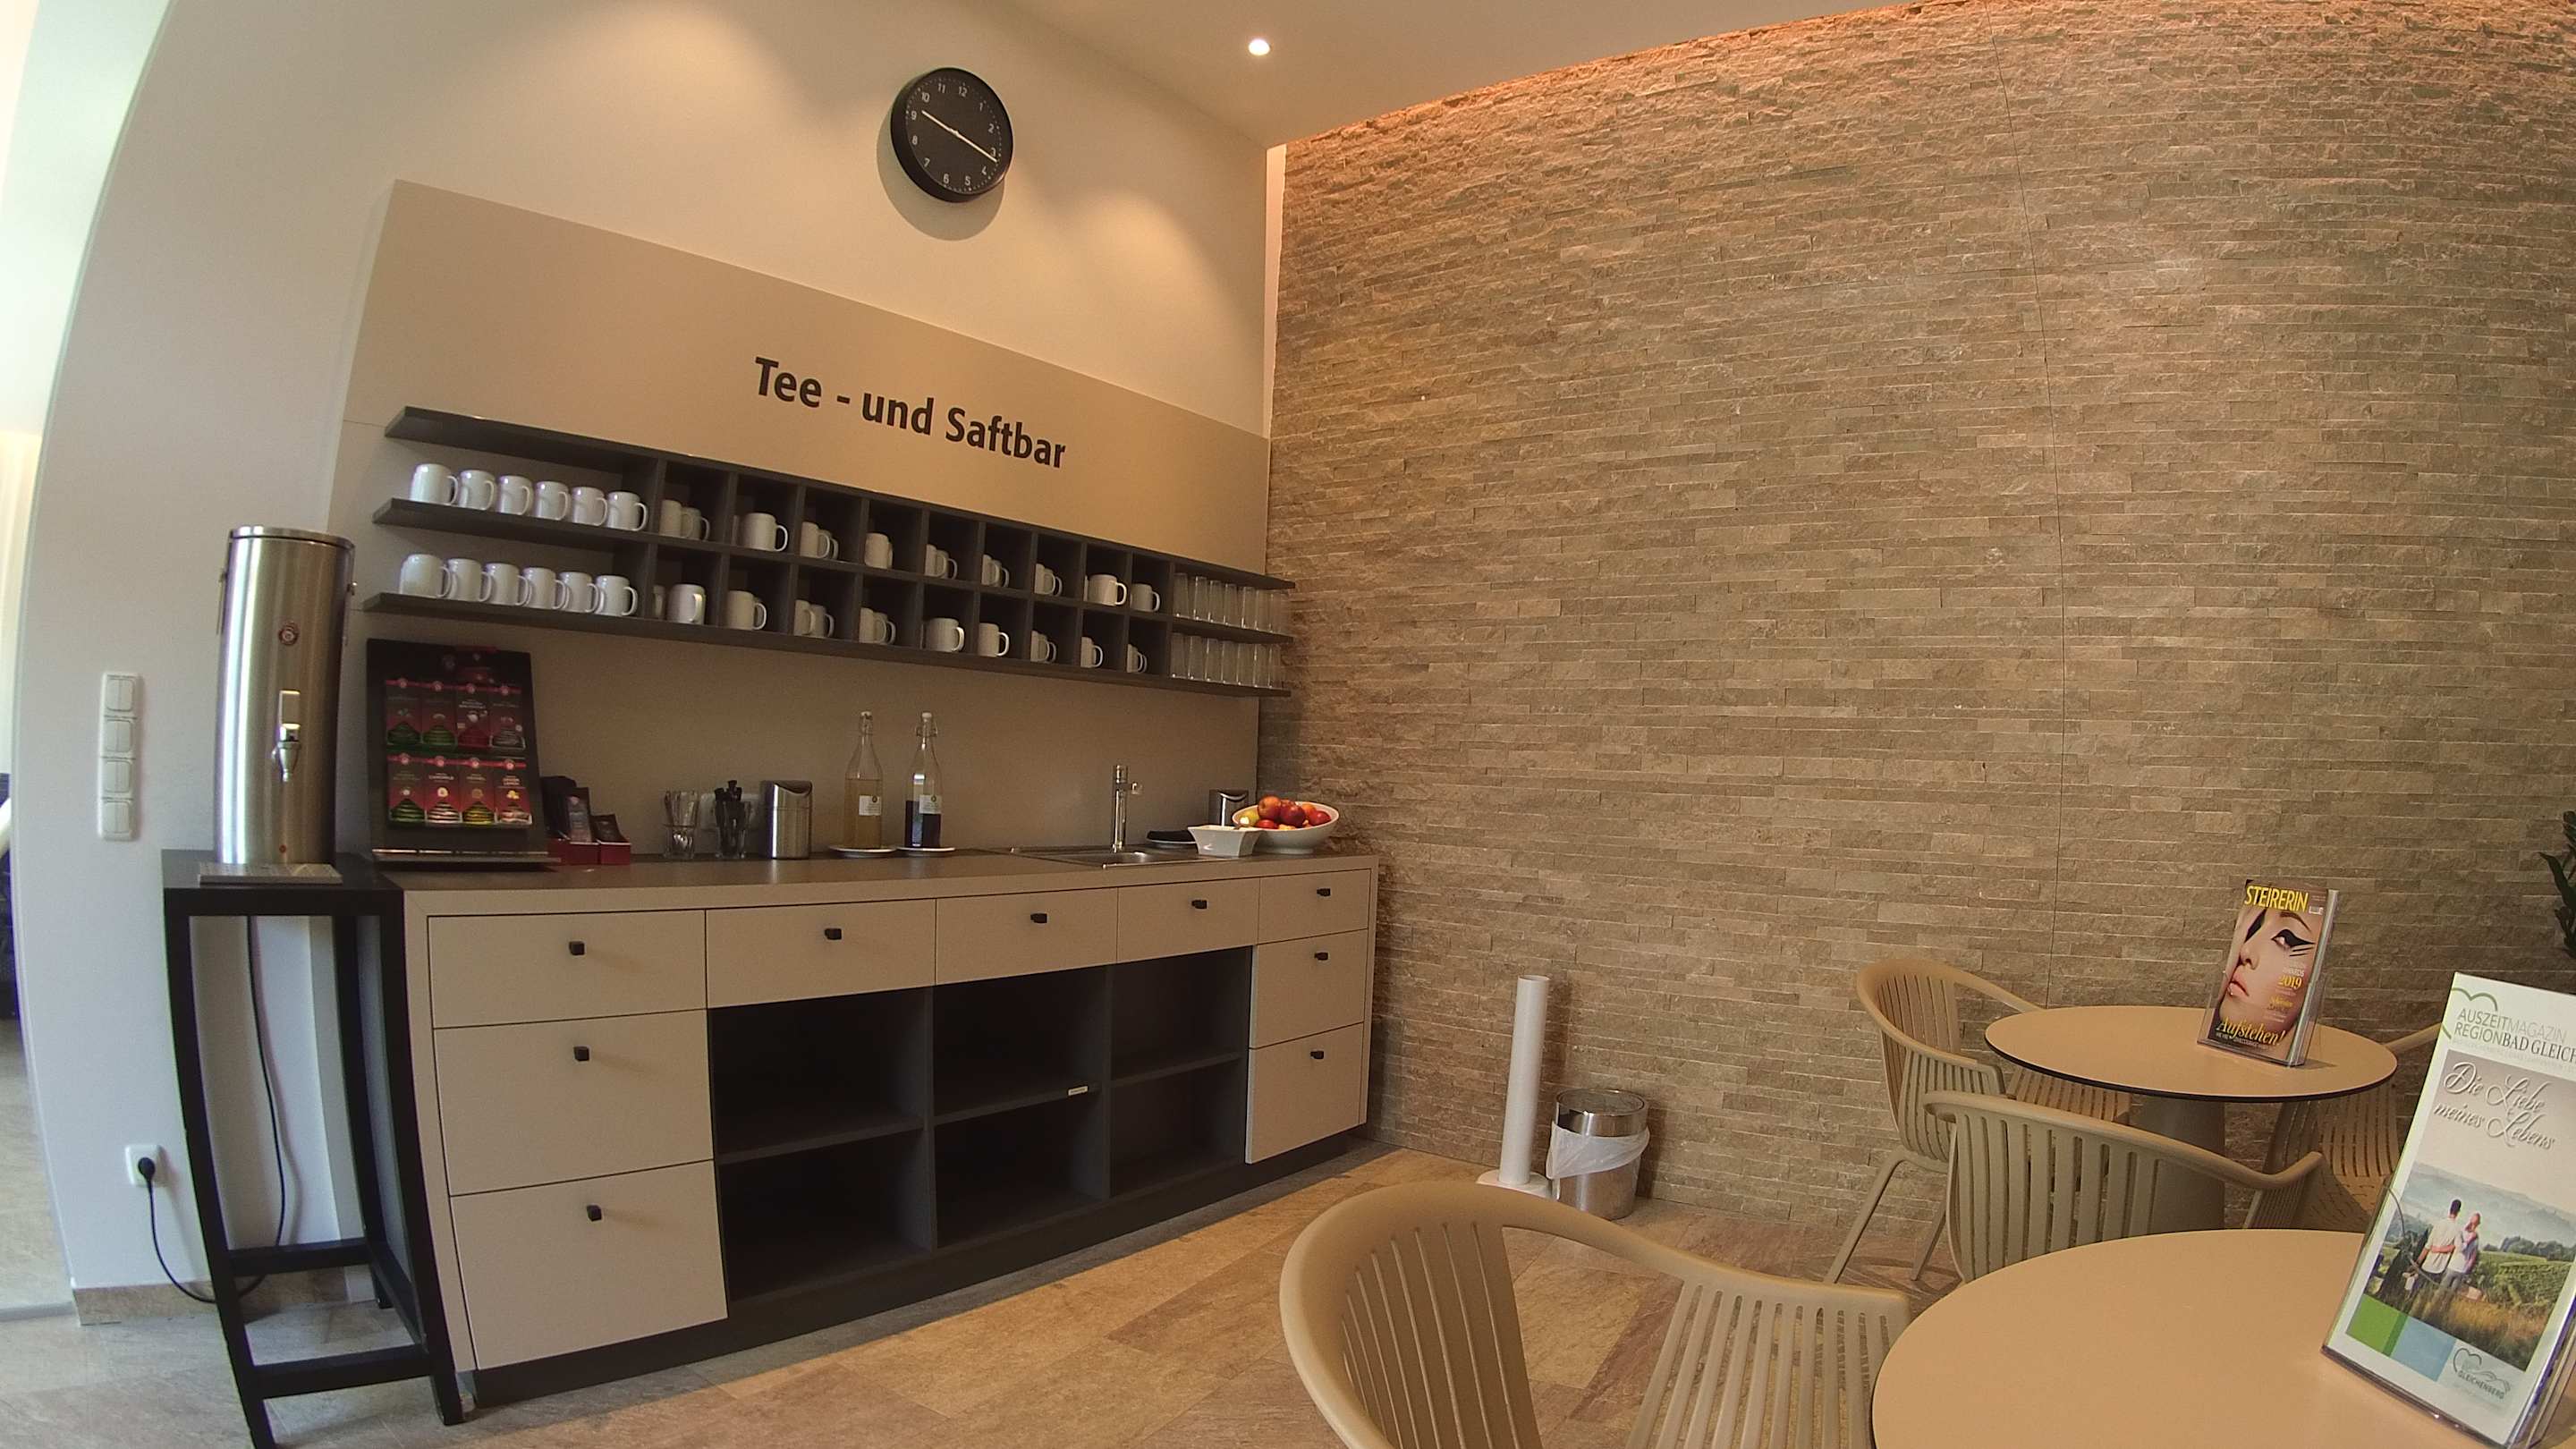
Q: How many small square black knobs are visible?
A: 9